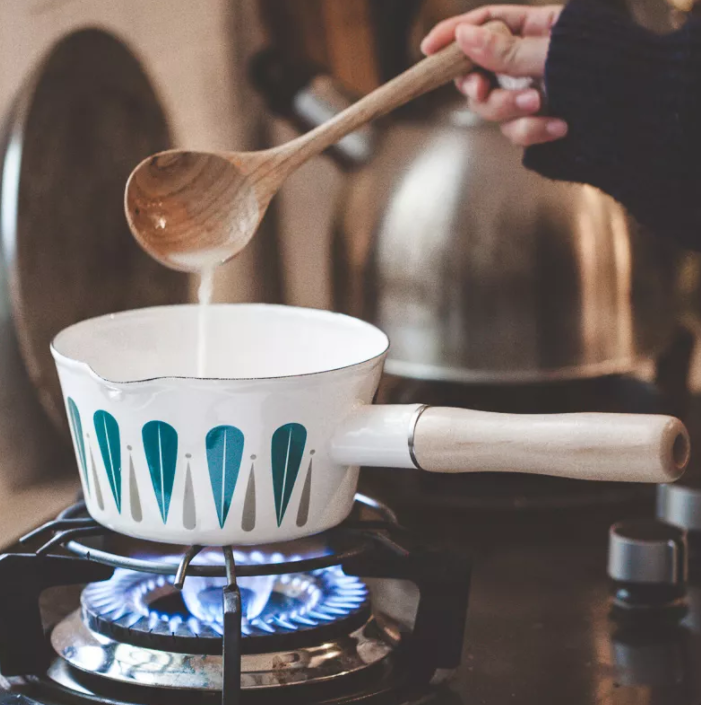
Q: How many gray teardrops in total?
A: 5